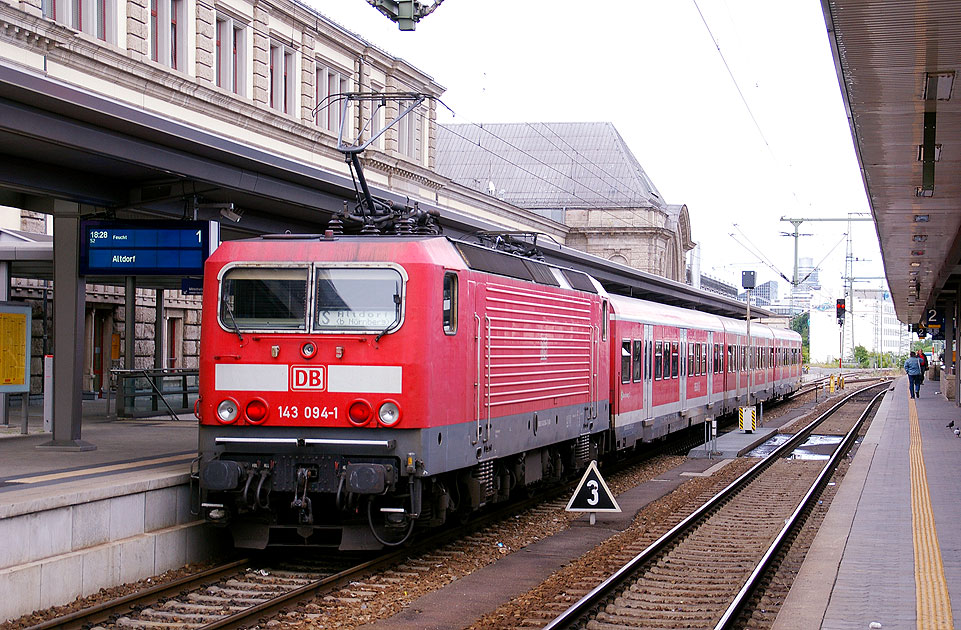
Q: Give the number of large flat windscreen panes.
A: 2